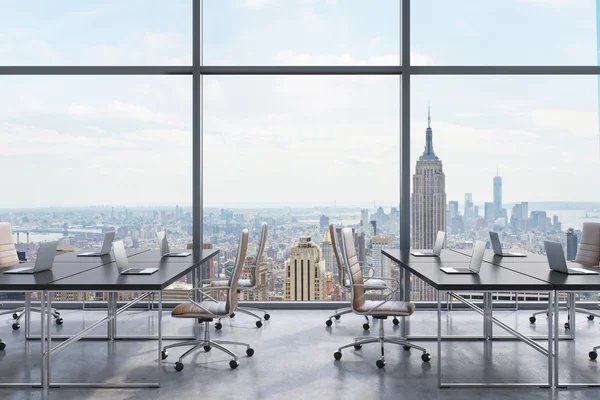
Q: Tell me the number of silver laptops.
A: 8